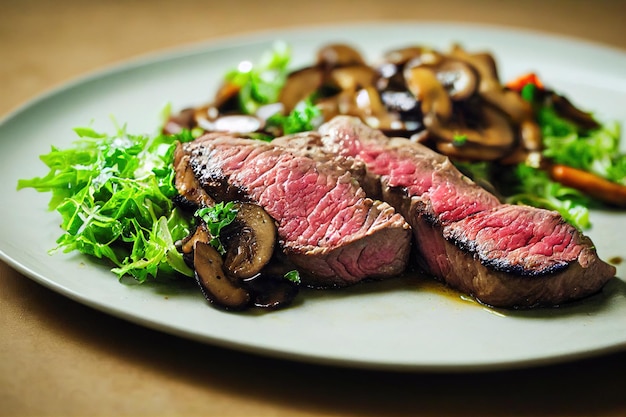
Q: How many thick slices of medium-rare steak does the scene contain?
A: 2